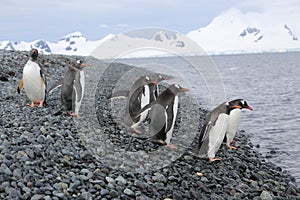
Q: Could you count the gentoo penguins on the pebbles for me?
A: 7